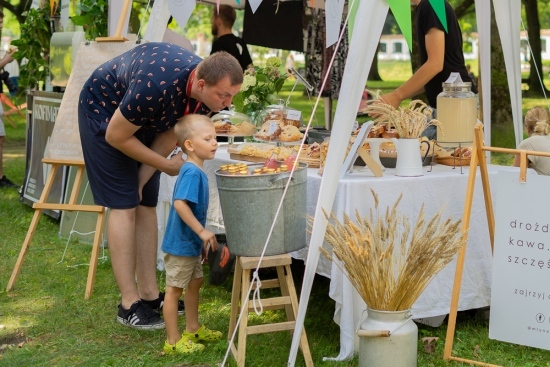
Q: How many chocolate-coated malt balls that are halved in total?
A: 0